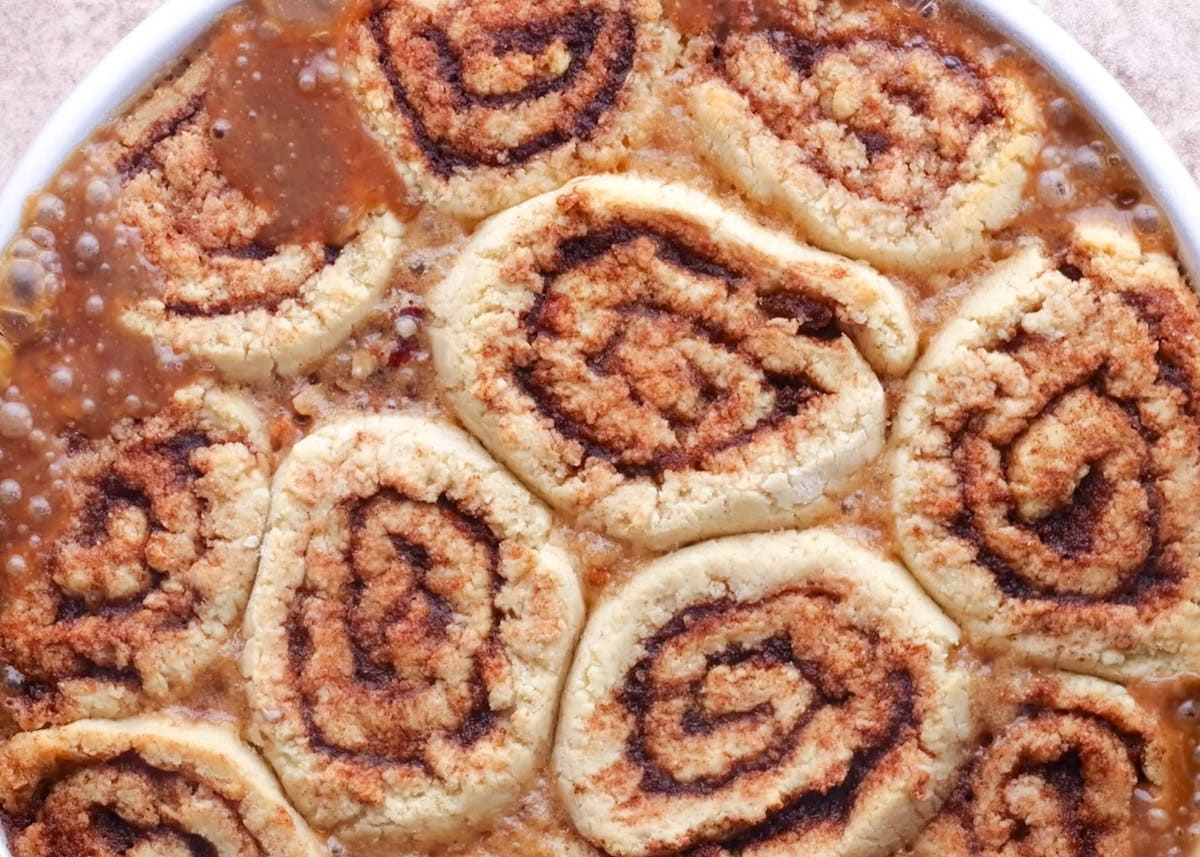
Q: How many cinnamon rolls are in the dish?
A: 10